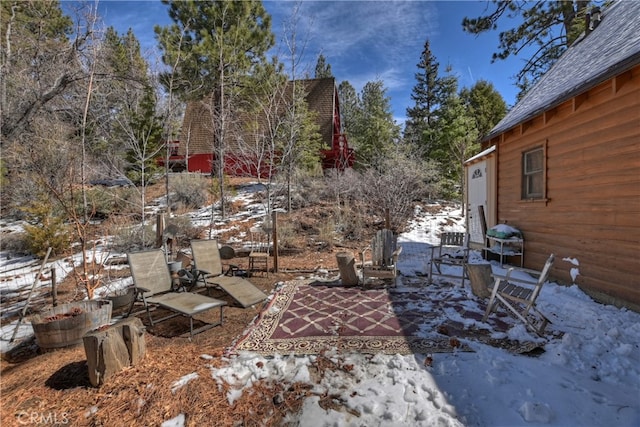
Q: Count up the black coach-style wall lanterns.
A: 0